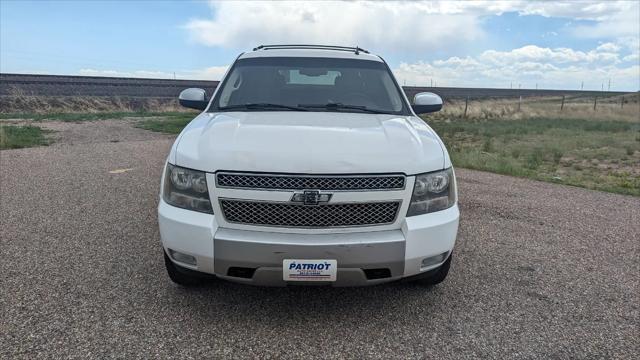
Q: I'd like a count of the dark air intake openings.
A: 2